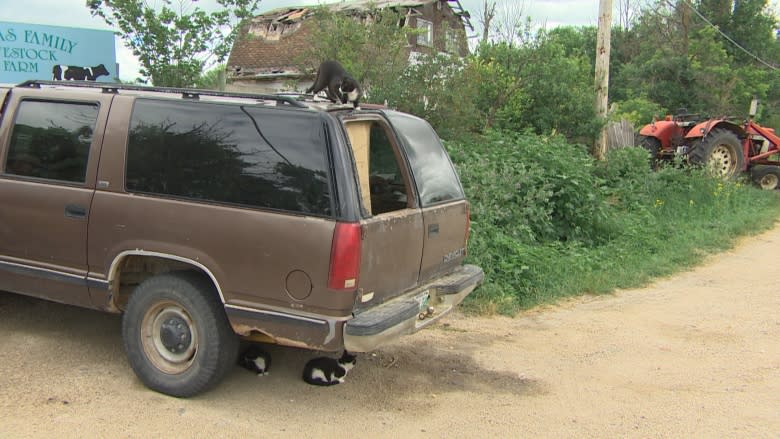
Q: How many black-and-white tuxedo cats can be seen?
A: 3